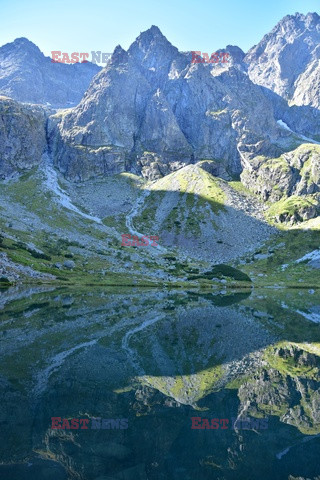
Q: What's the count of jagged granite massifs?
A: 3